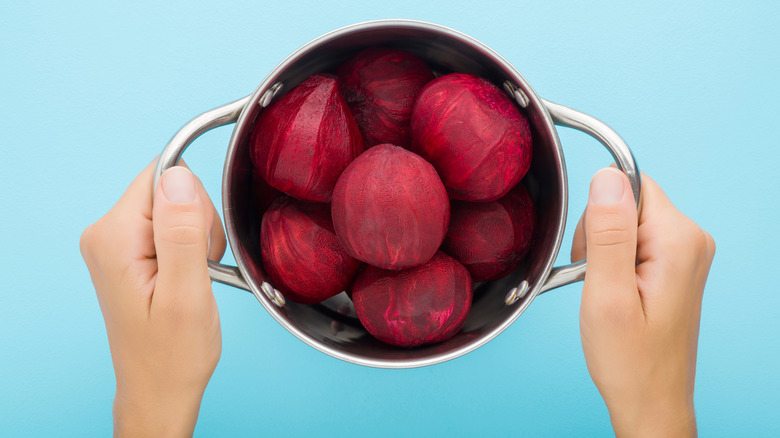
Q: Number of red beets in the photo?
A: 7